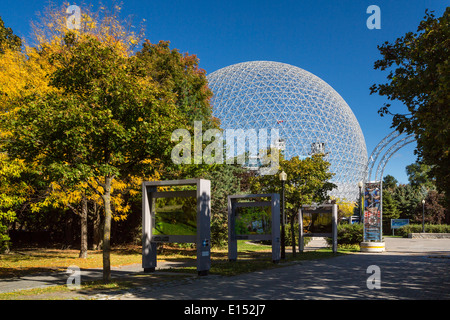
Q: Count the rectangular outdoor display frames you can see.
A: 3